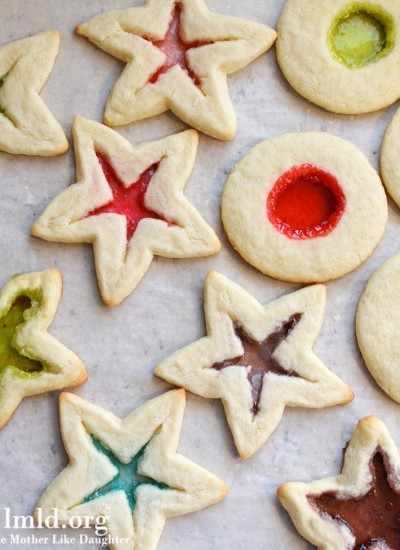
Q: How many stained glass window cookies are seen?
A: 11